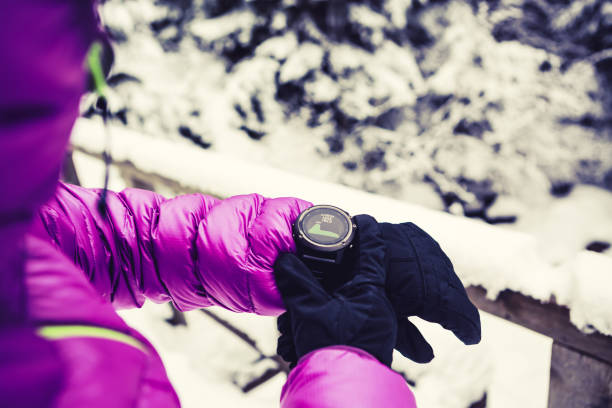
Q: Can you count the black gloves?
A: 2